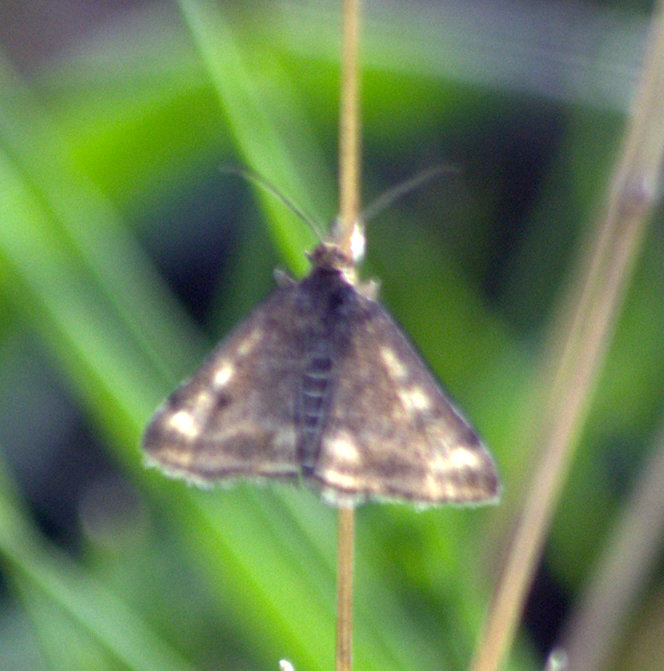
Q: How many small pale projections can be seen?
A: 2